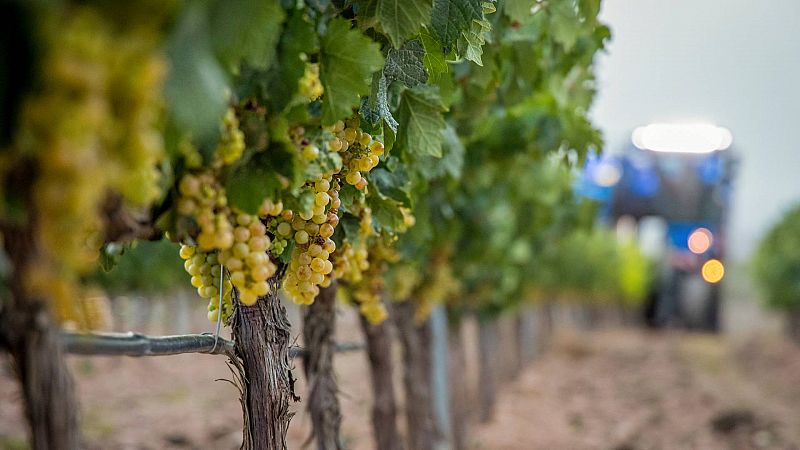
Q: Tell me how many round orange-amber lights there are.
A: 2